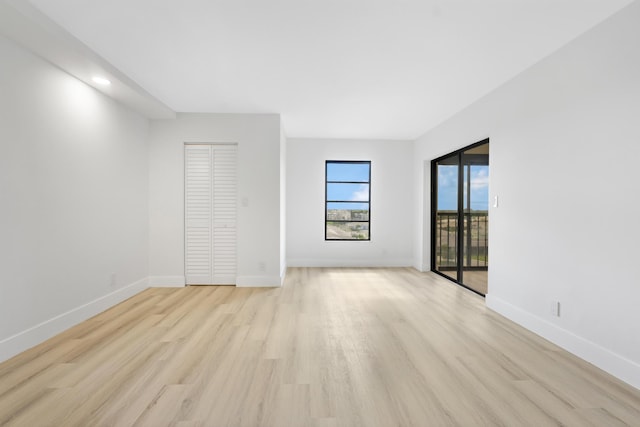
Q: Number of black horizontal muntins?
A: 3